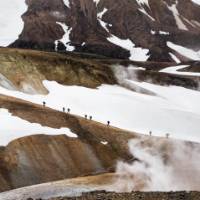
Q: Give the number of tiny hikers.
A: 8